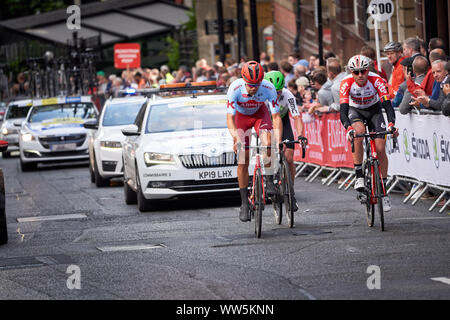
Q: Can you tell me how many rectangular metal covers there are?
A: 2